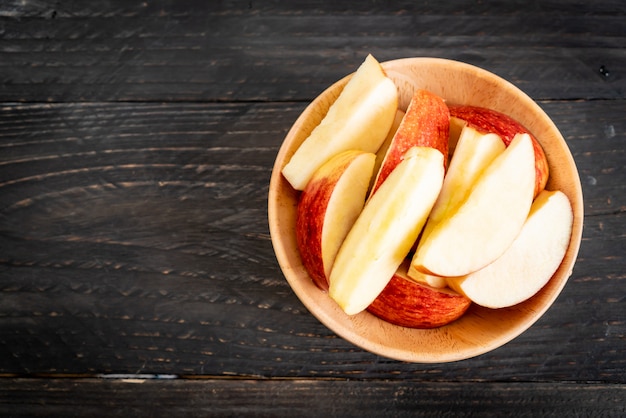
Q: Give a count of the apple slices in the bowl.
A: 9